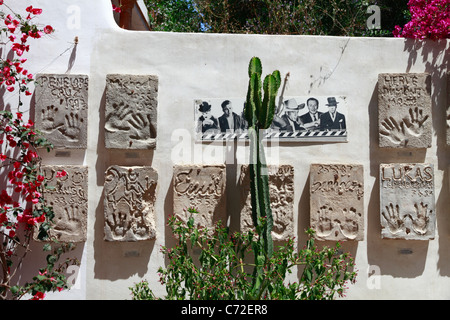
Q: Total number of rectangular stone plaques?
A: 9